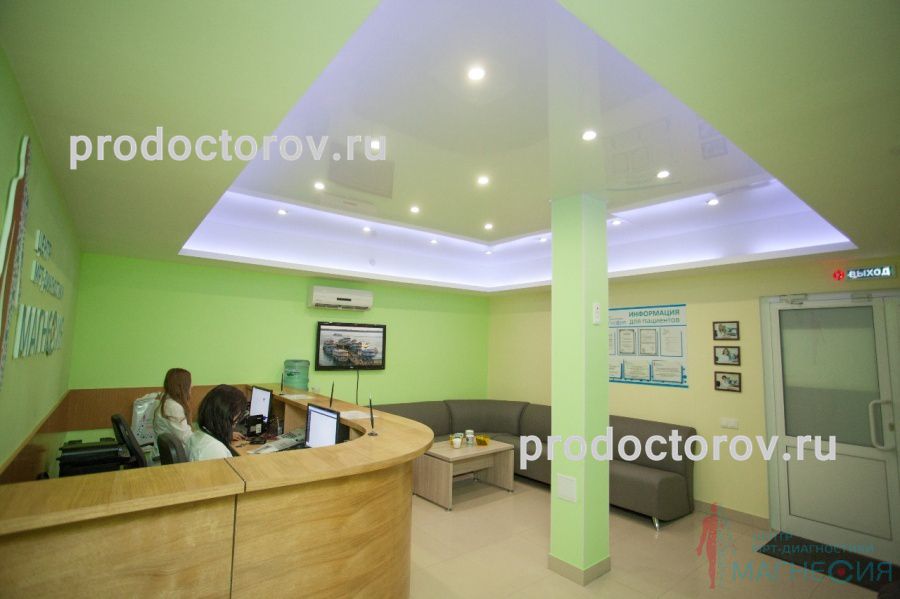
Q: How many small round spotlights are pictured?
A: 15